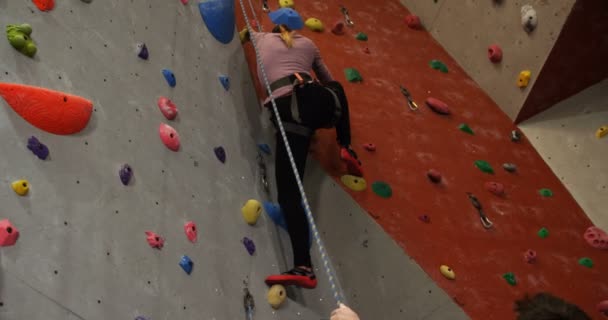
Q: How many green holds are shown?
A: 11